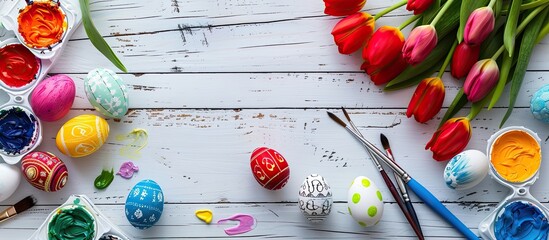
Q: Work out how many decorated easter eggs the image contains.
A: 10